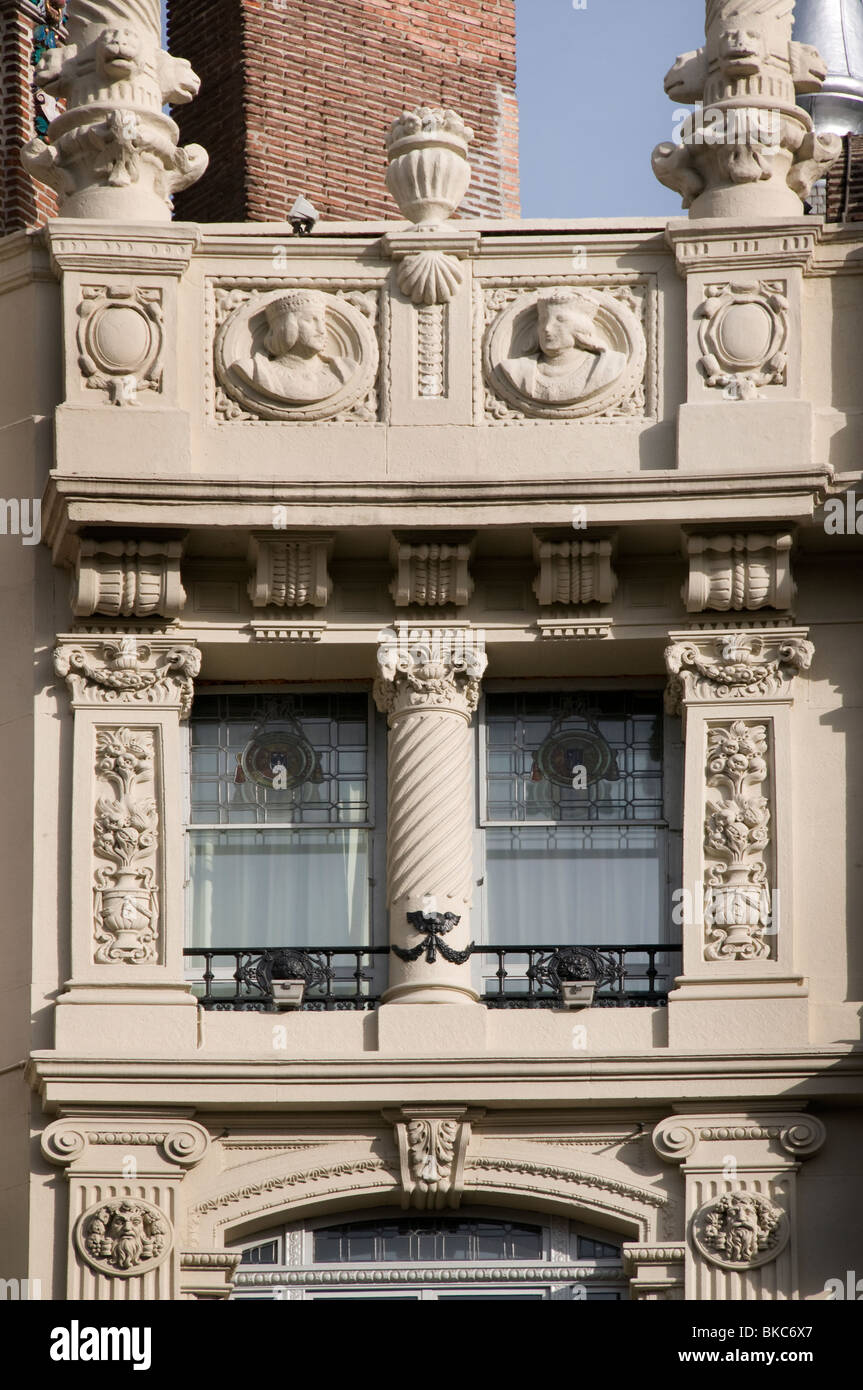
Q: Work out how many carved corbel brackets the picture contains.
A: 5